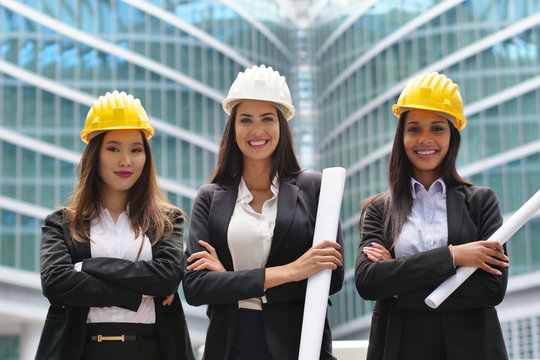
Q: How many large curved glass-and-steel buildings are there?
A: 2